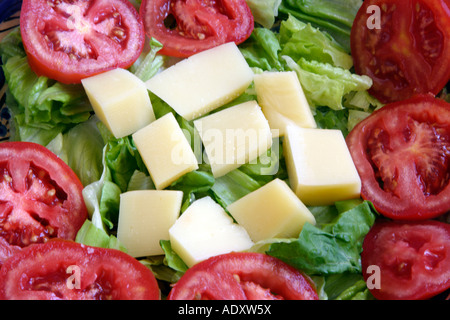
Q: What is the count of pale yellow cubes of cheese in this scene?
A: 9